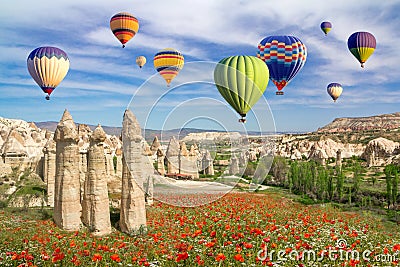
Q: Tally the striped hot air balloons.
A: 2